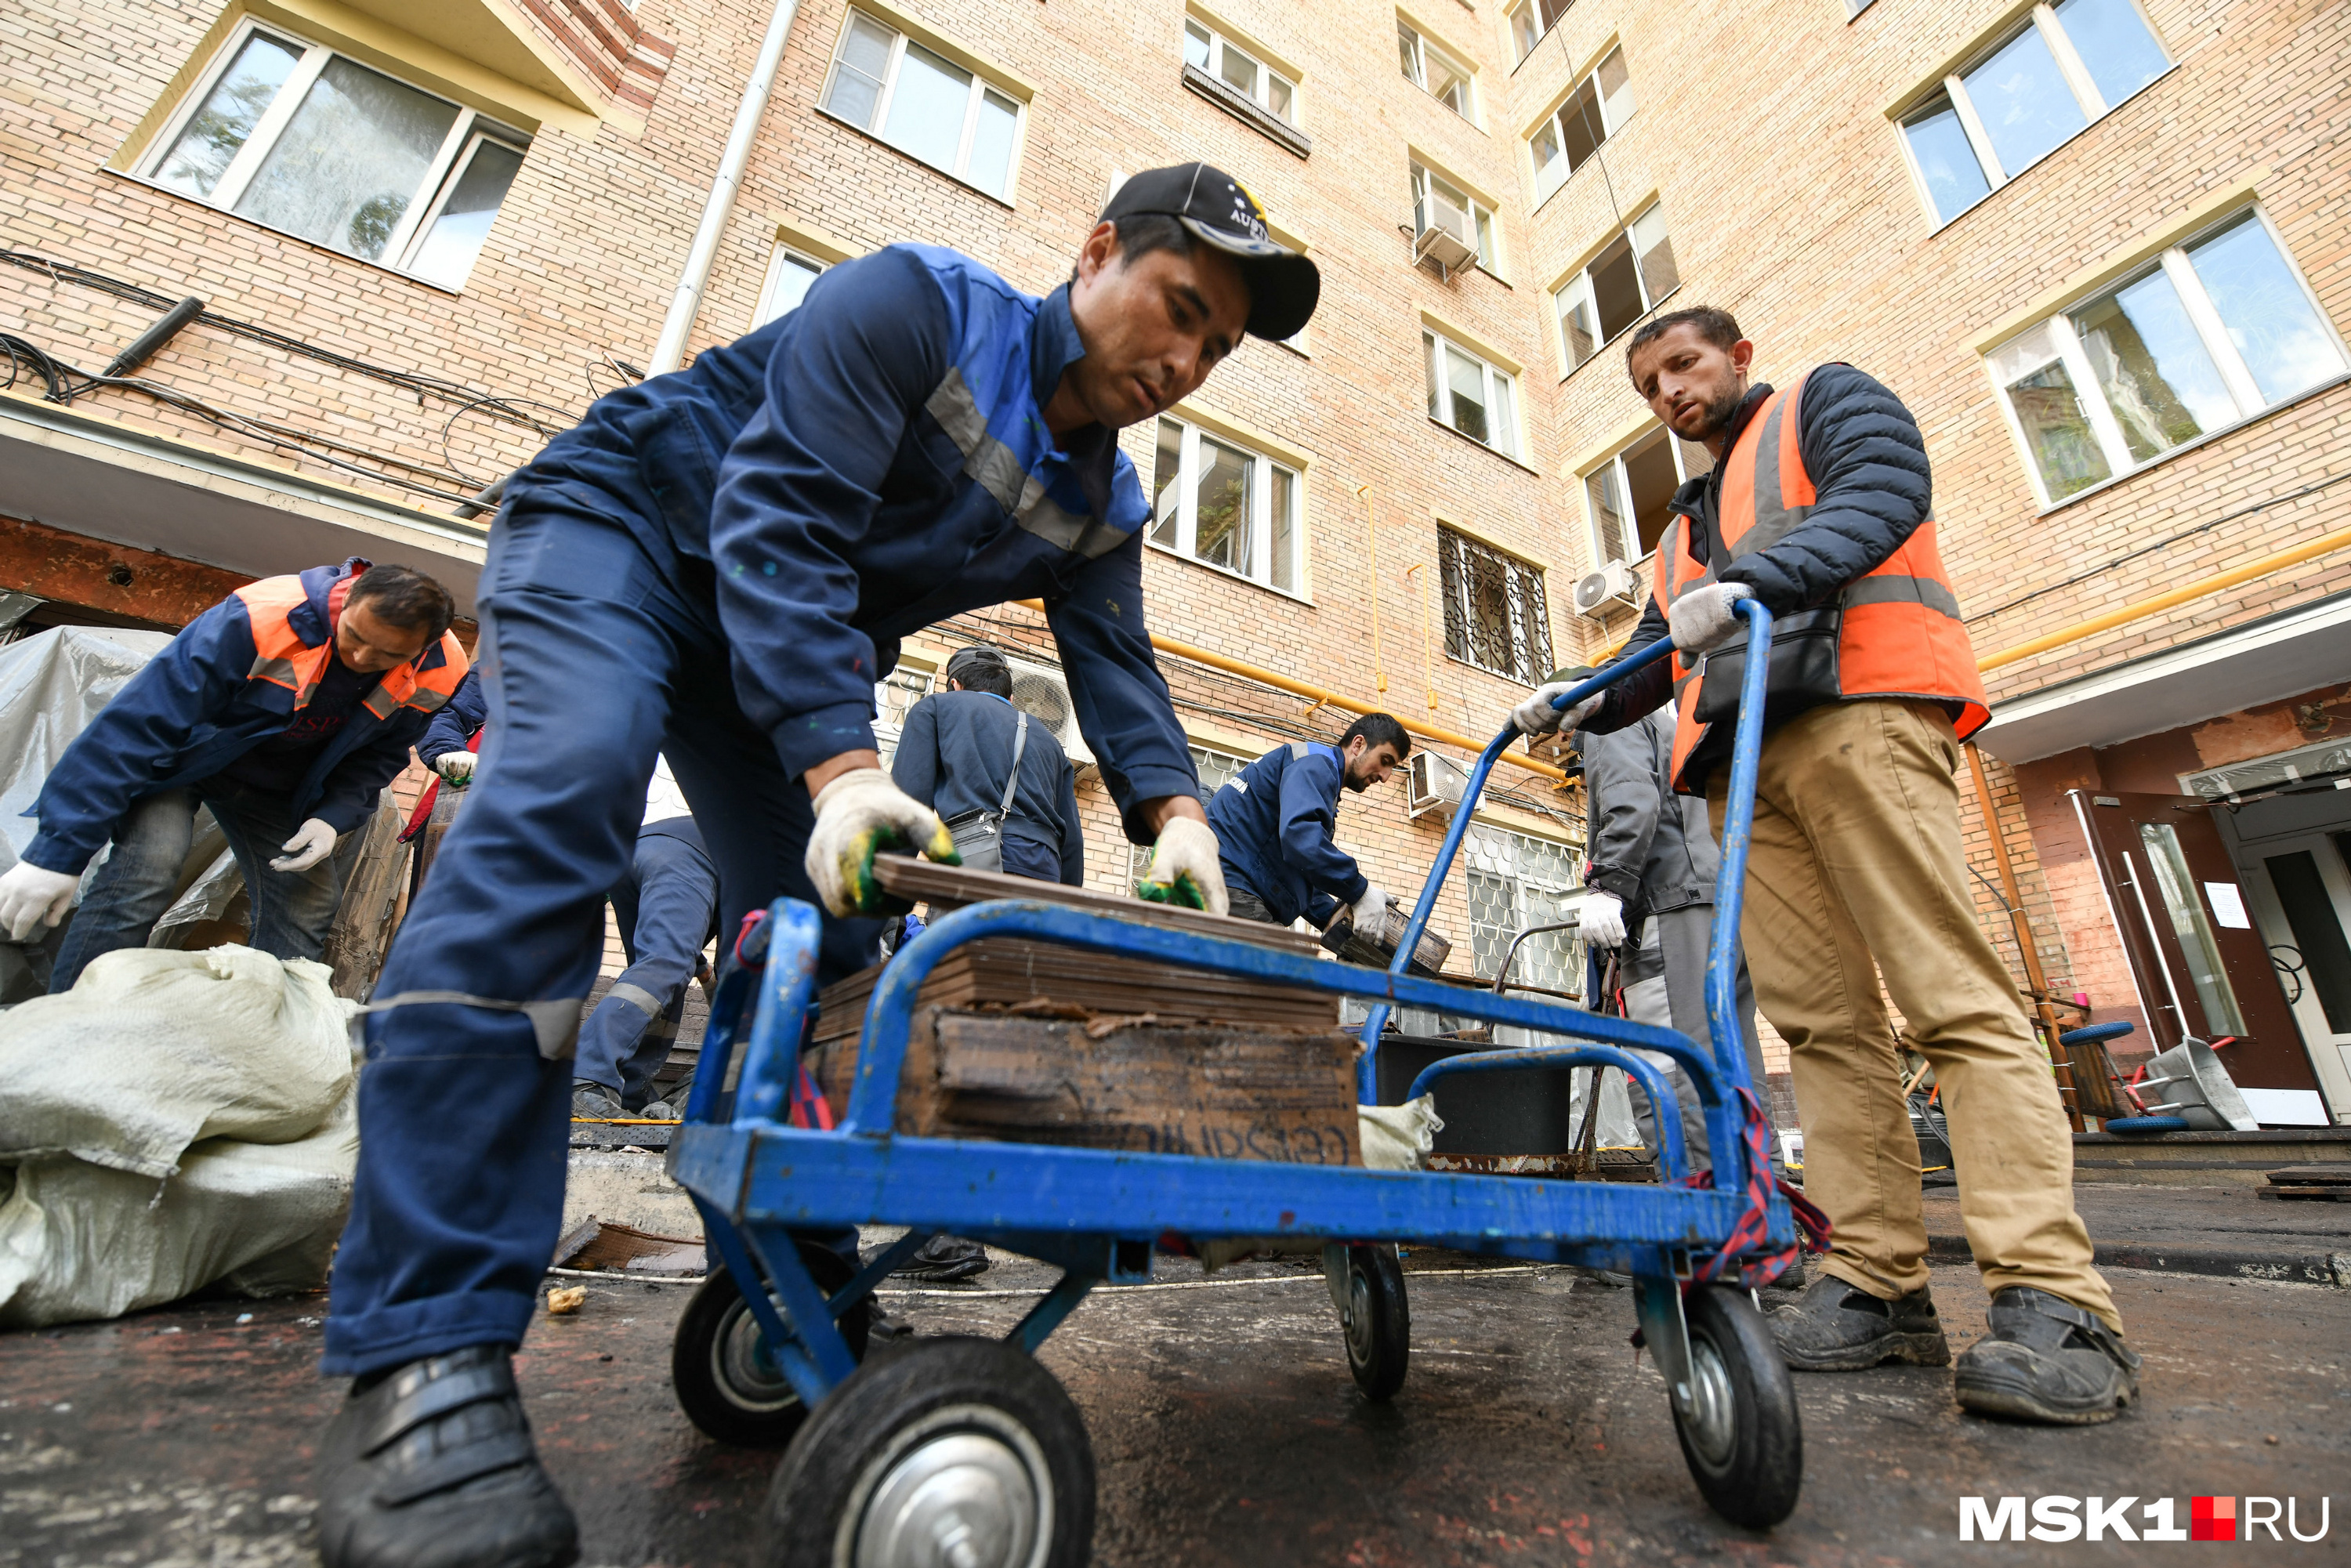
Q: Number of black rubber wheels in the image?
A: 4